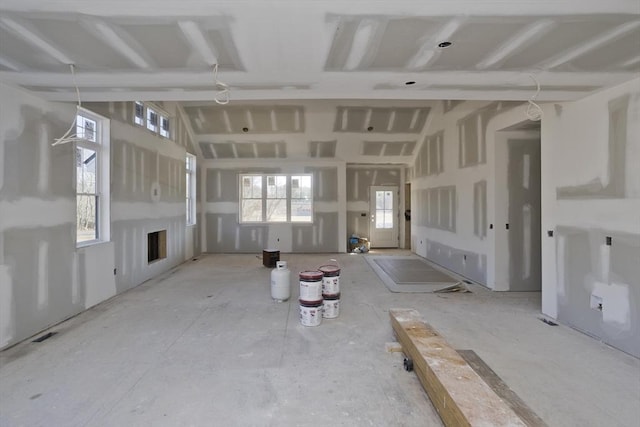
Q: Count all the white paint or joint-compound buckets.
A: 4